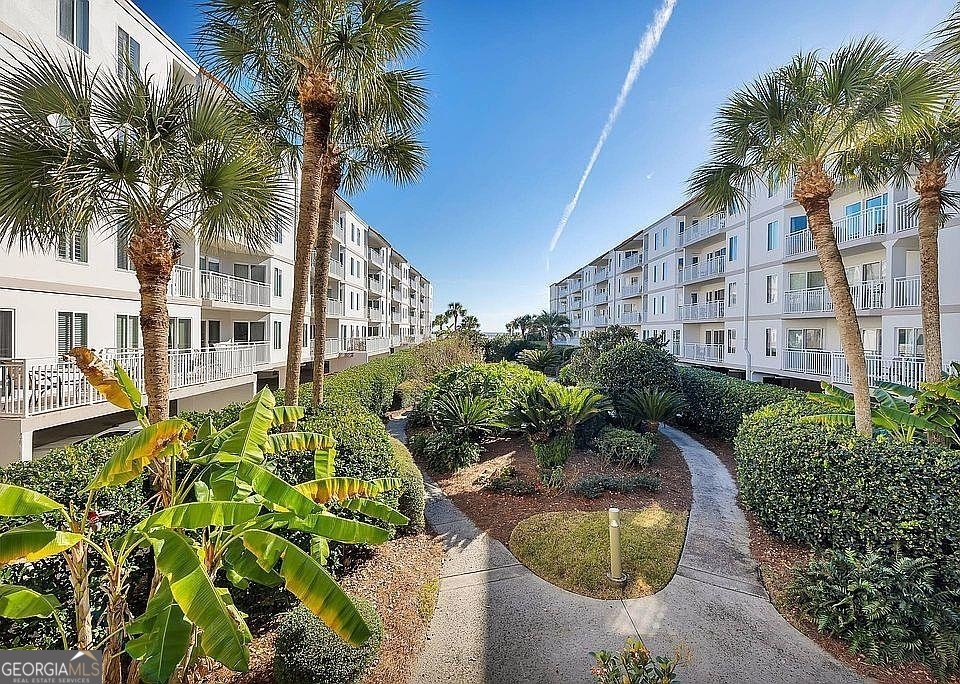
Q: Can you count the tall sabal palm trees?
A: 5